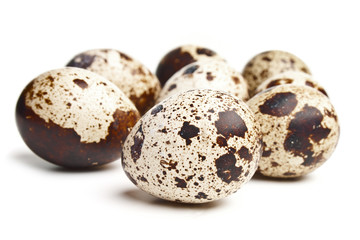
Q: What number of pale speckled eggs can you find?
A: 8